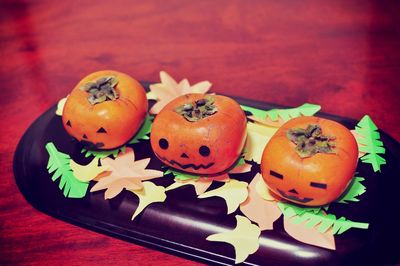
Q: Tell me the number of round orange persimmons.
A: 3